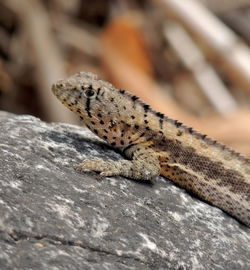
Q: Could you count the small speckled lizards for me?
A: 1